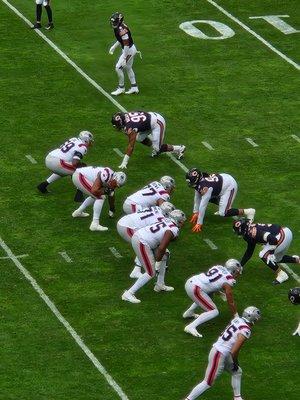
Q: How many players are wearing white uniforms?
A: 7